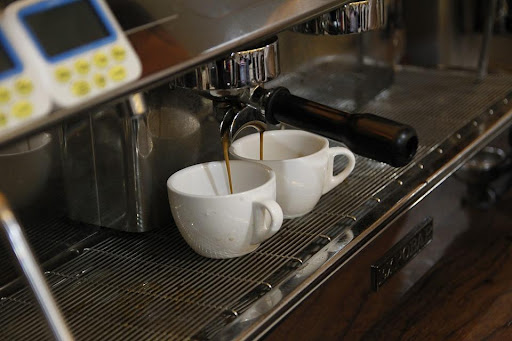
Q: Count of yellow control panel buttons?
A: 11